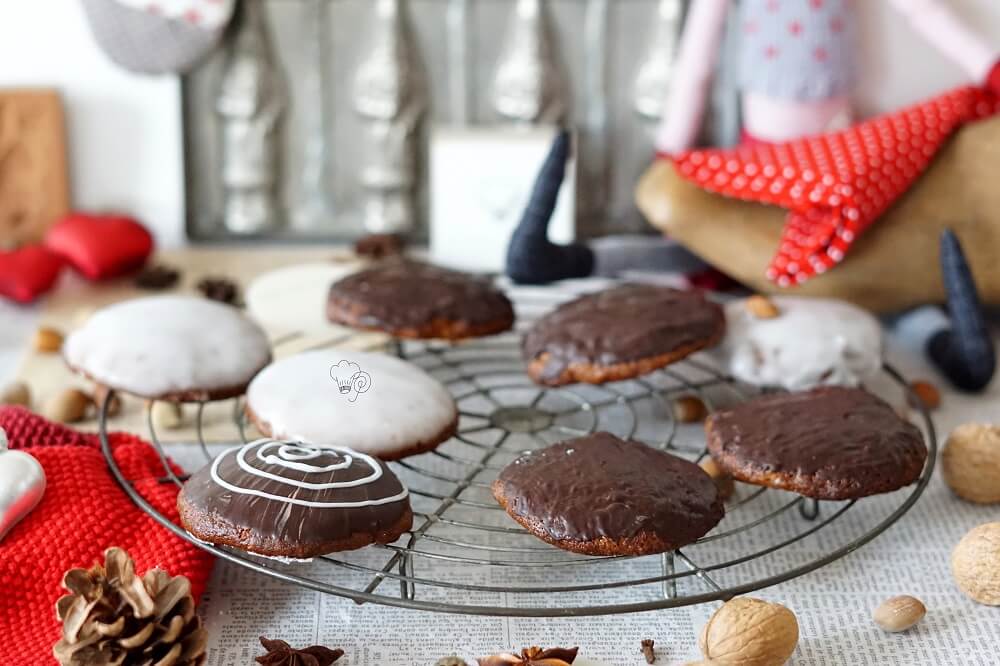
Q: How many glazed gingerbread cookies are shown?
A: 8